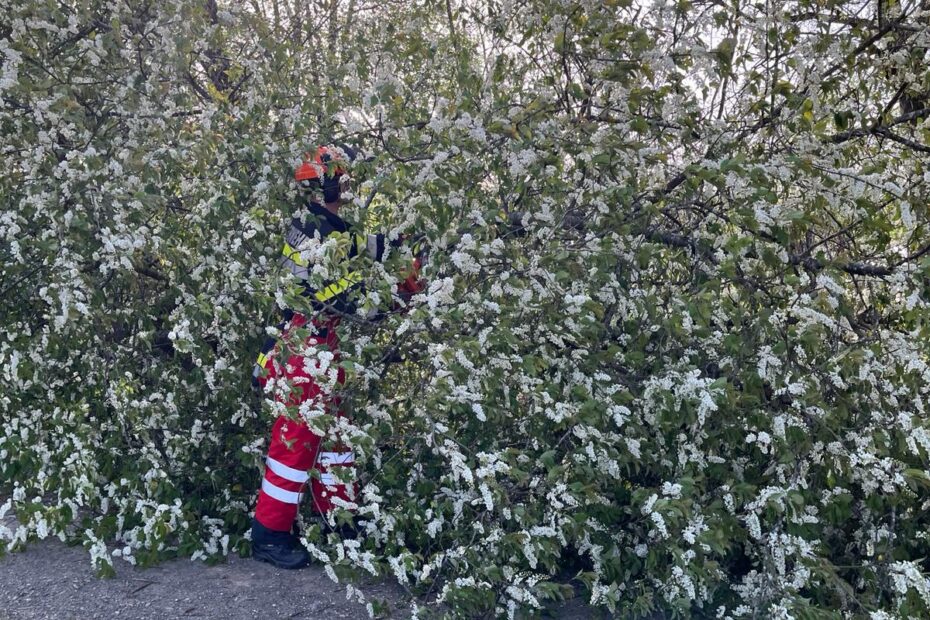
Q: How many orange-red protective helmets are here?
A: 1